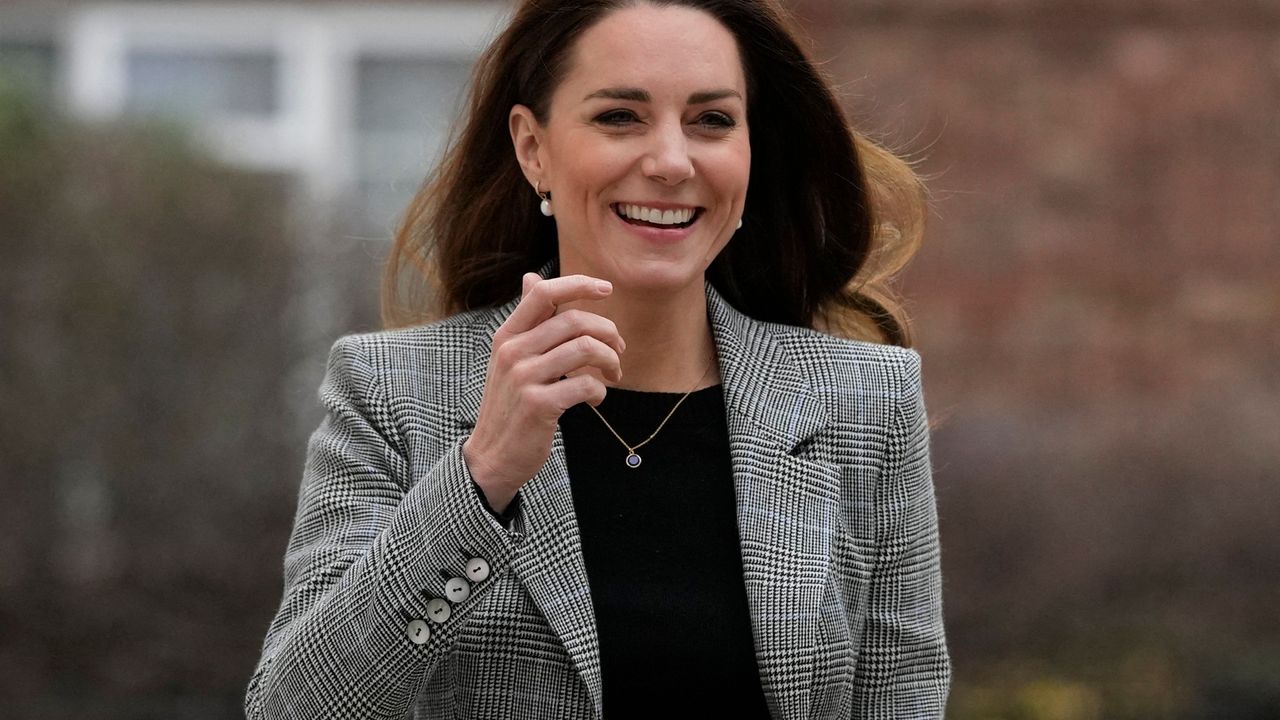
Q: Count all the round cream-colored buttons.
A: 4